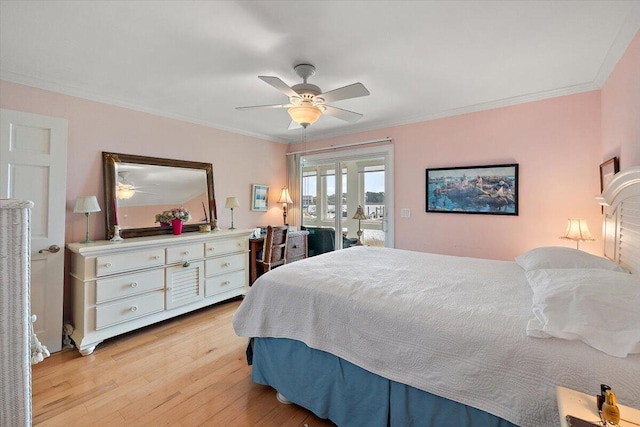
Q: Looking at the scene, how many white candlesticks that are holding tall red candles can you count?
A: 2